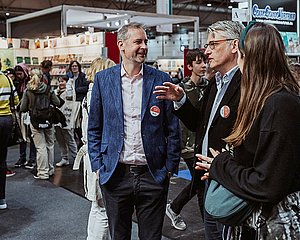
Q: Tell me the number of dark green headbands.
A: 1